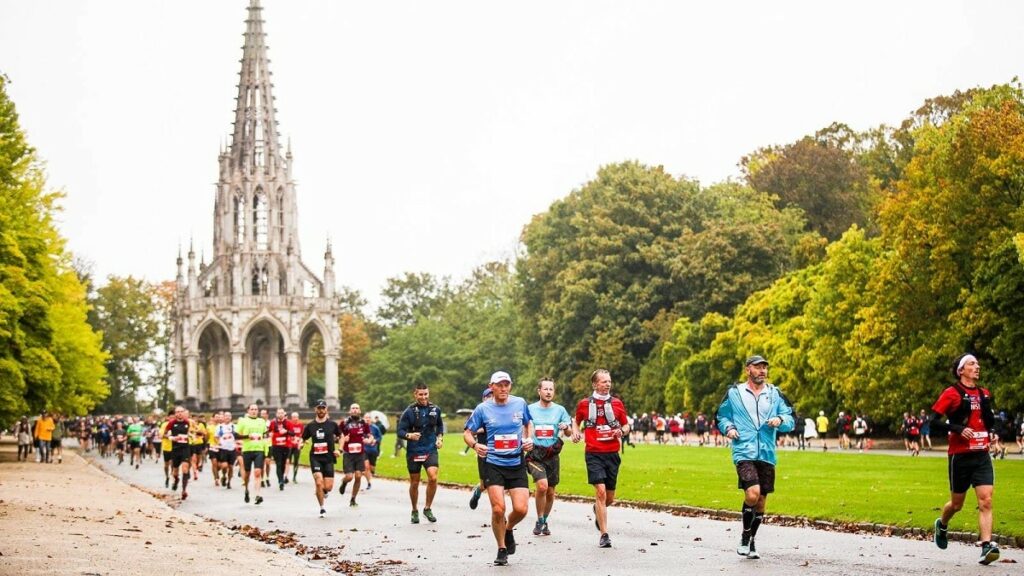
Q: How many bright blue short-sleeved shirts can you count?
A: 2